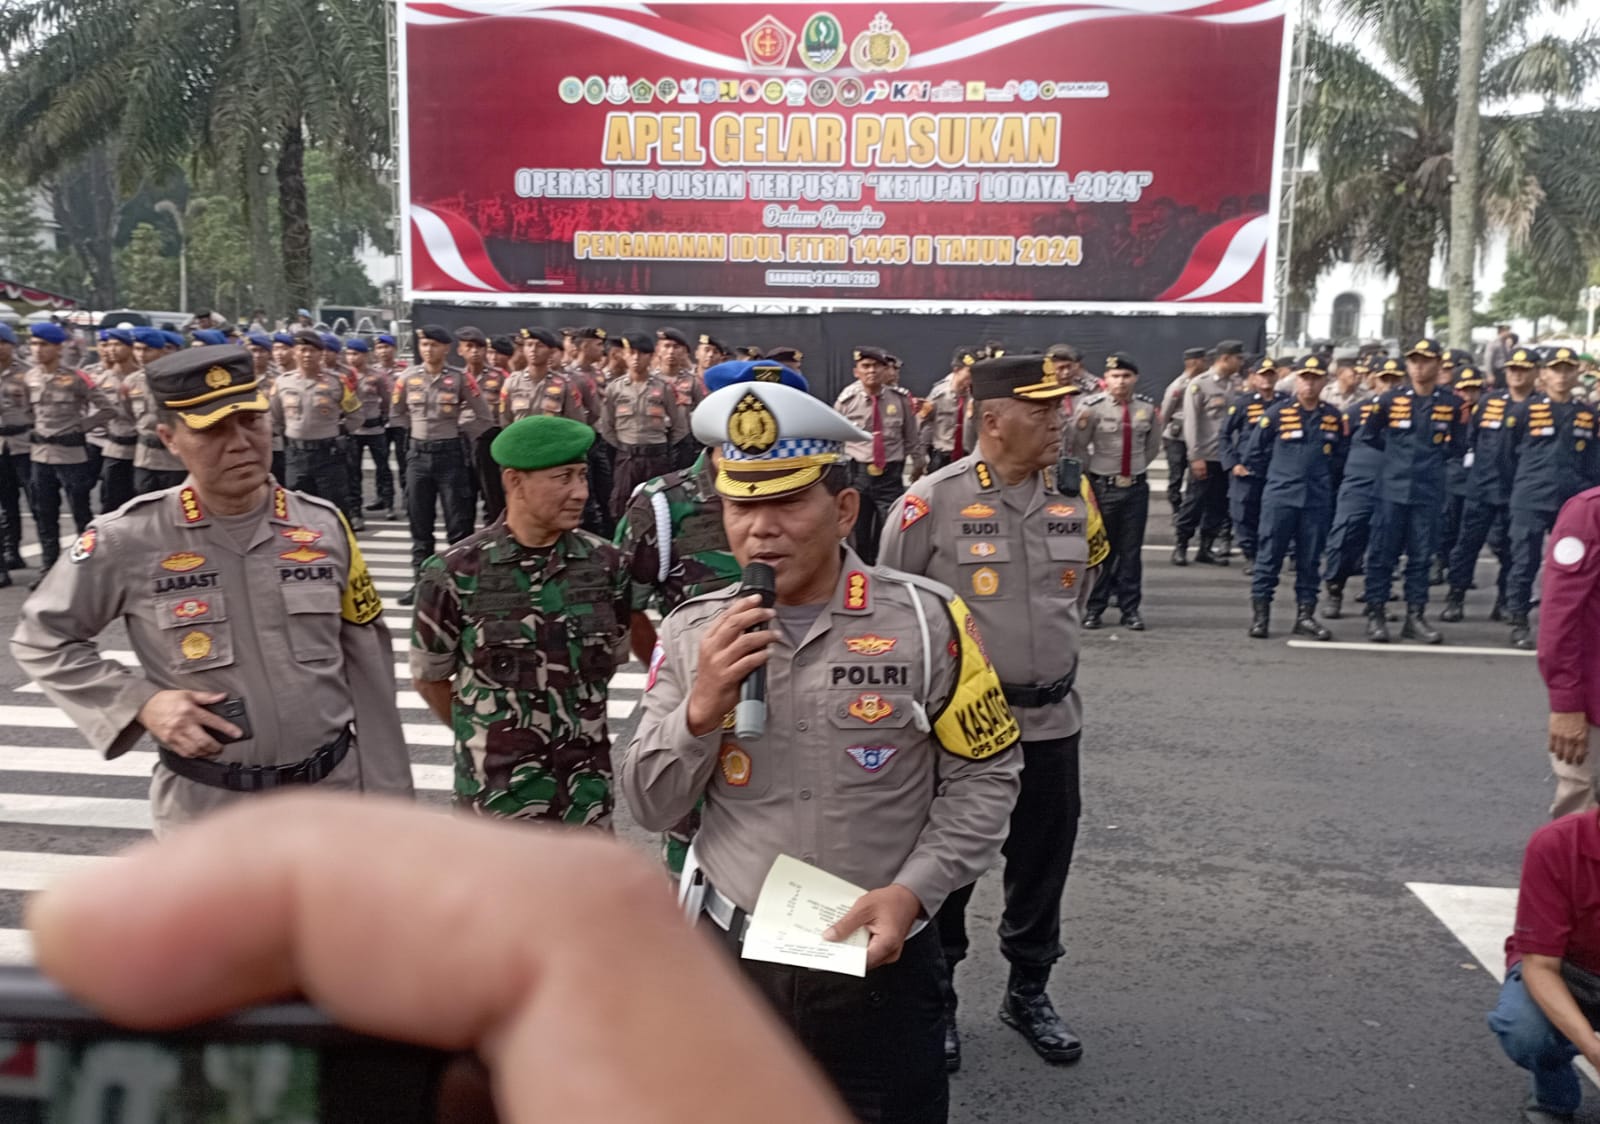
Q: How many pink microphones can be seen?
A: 0